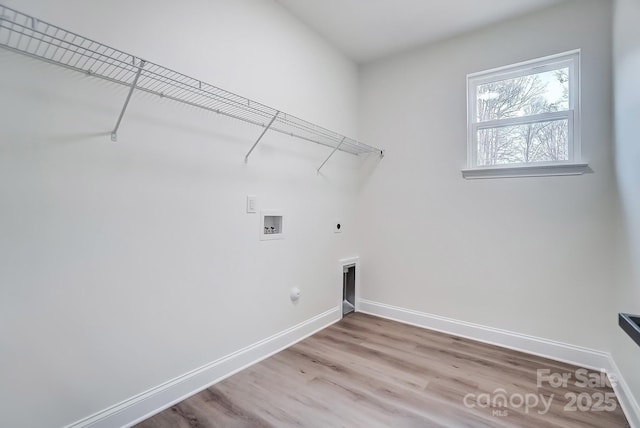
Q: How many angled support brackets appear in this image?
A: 3